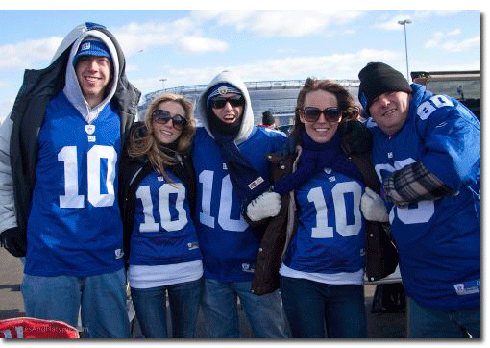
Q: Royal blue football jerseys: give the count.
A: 5